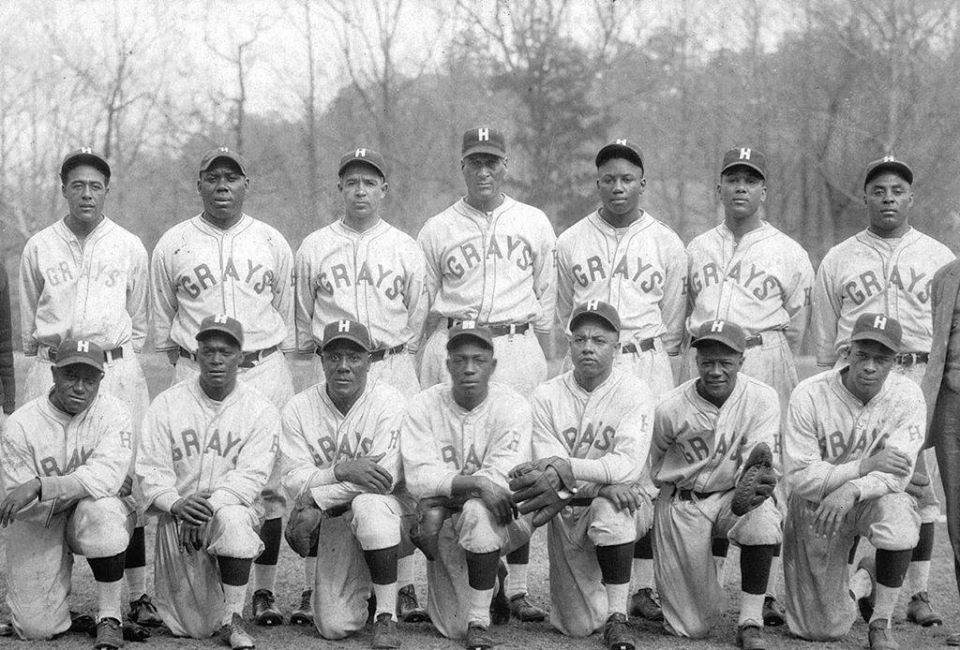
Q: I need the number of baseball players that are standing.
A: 7